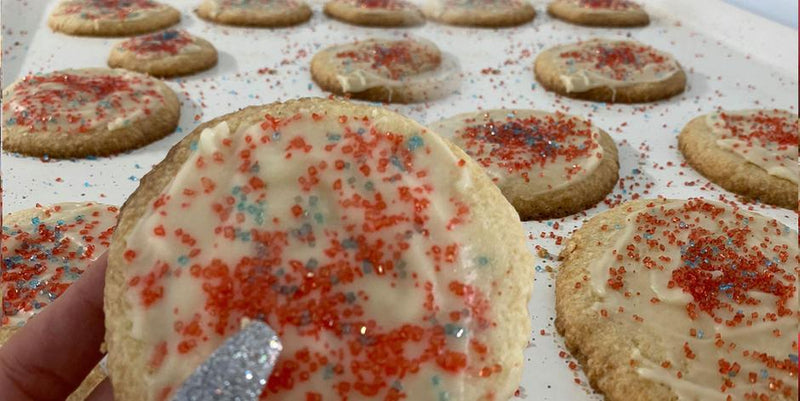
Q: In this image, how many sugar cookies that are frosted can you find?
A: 14